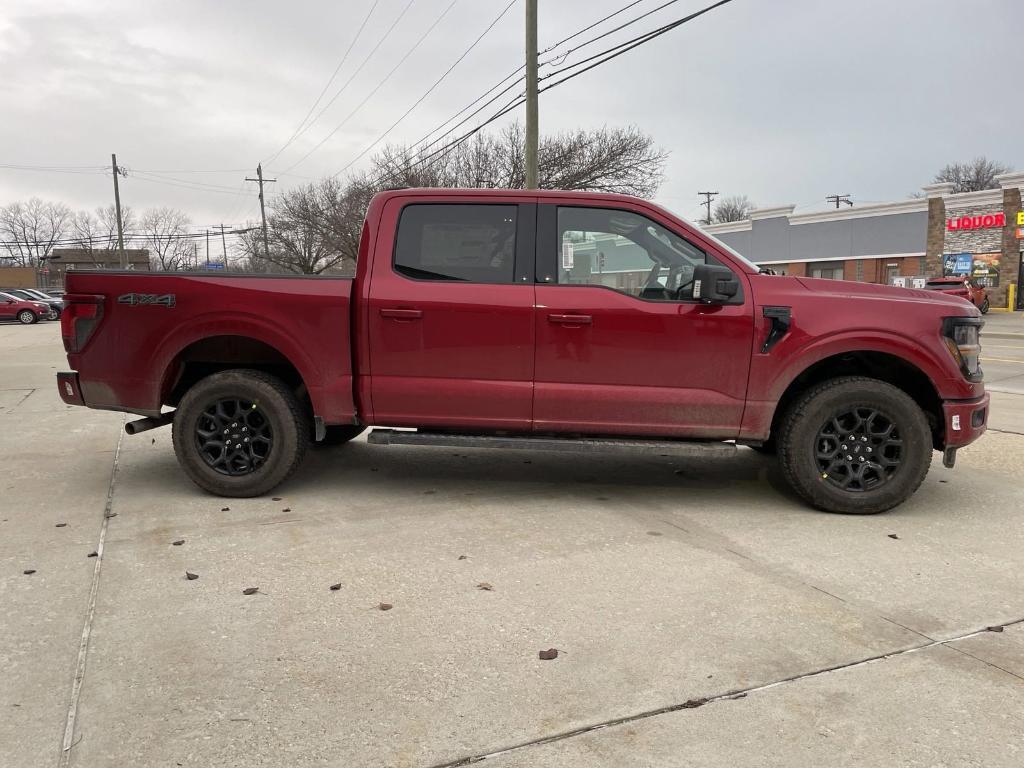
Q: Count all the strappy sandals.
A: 0